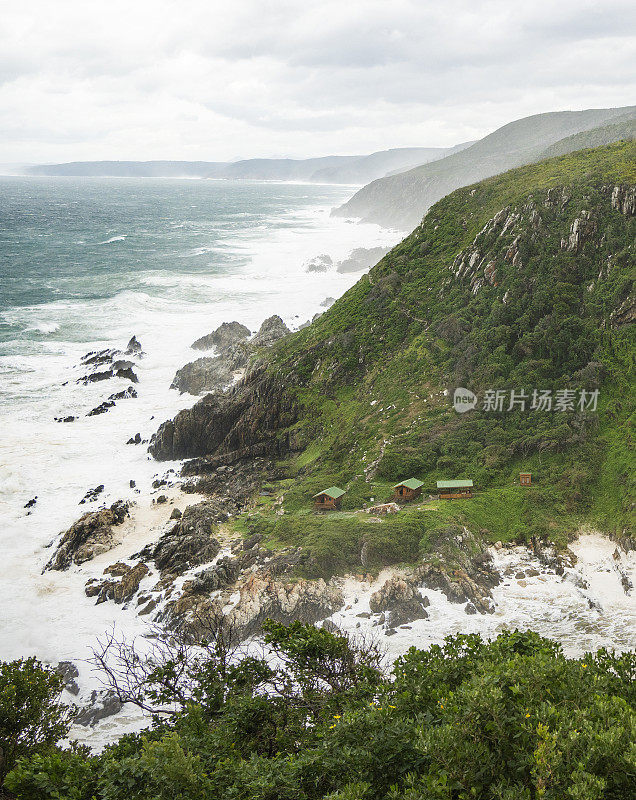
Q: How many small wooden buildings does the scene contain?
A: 4